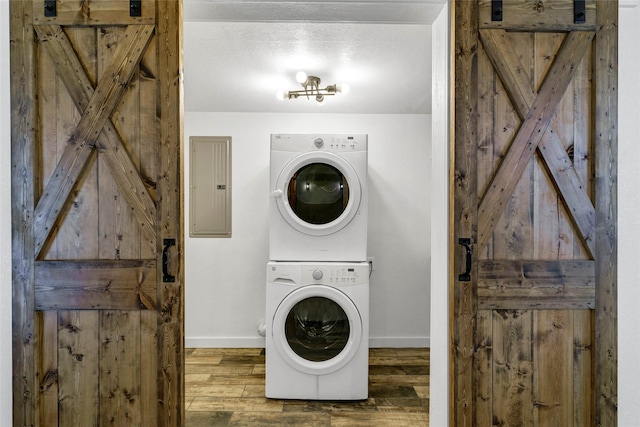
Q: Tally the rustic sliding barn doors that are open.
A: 2